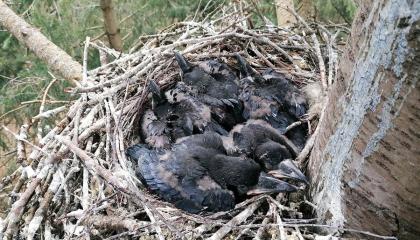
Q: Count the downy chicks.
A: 5